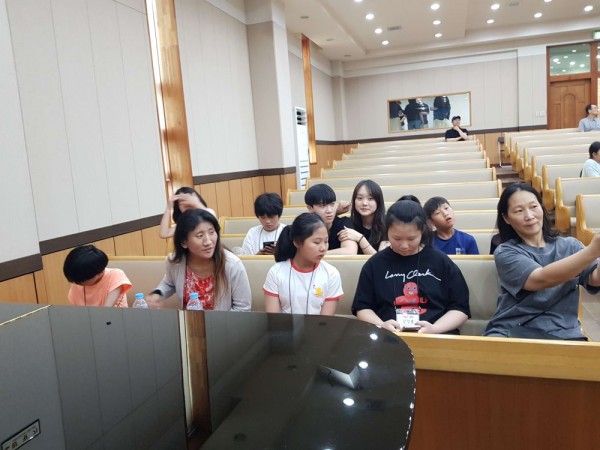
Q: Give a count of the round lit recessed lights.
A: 12